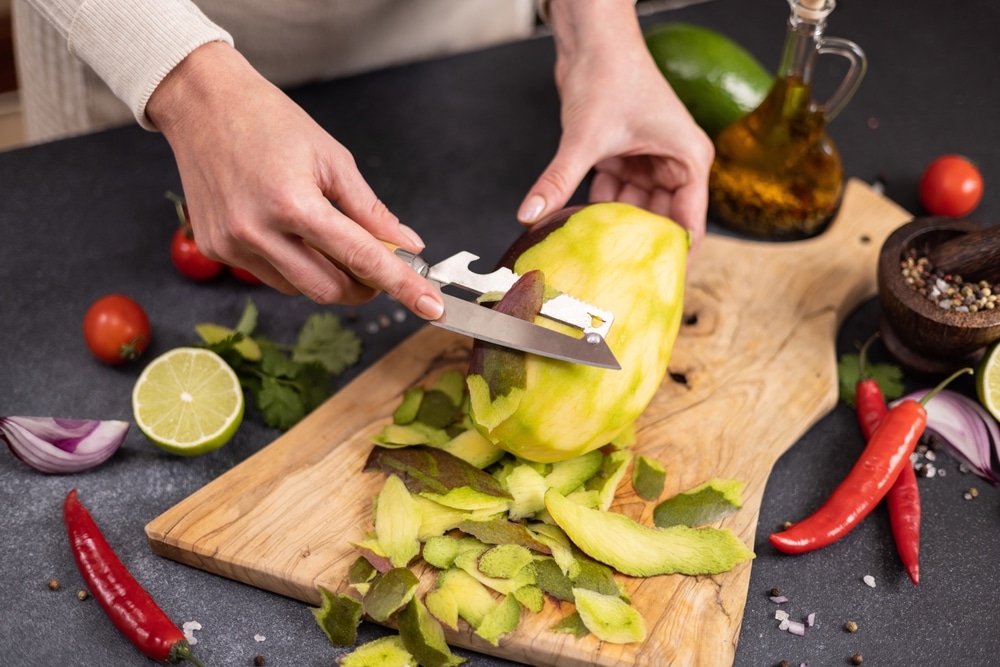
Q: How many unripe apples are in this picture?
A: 0